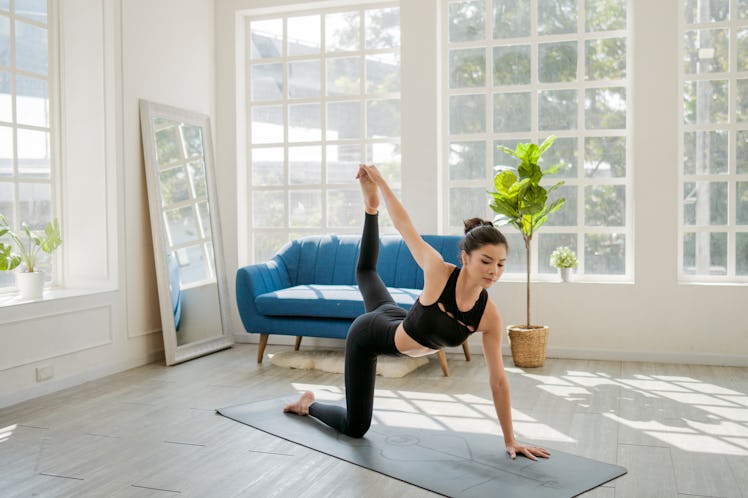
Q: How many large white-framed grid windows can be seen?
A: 4